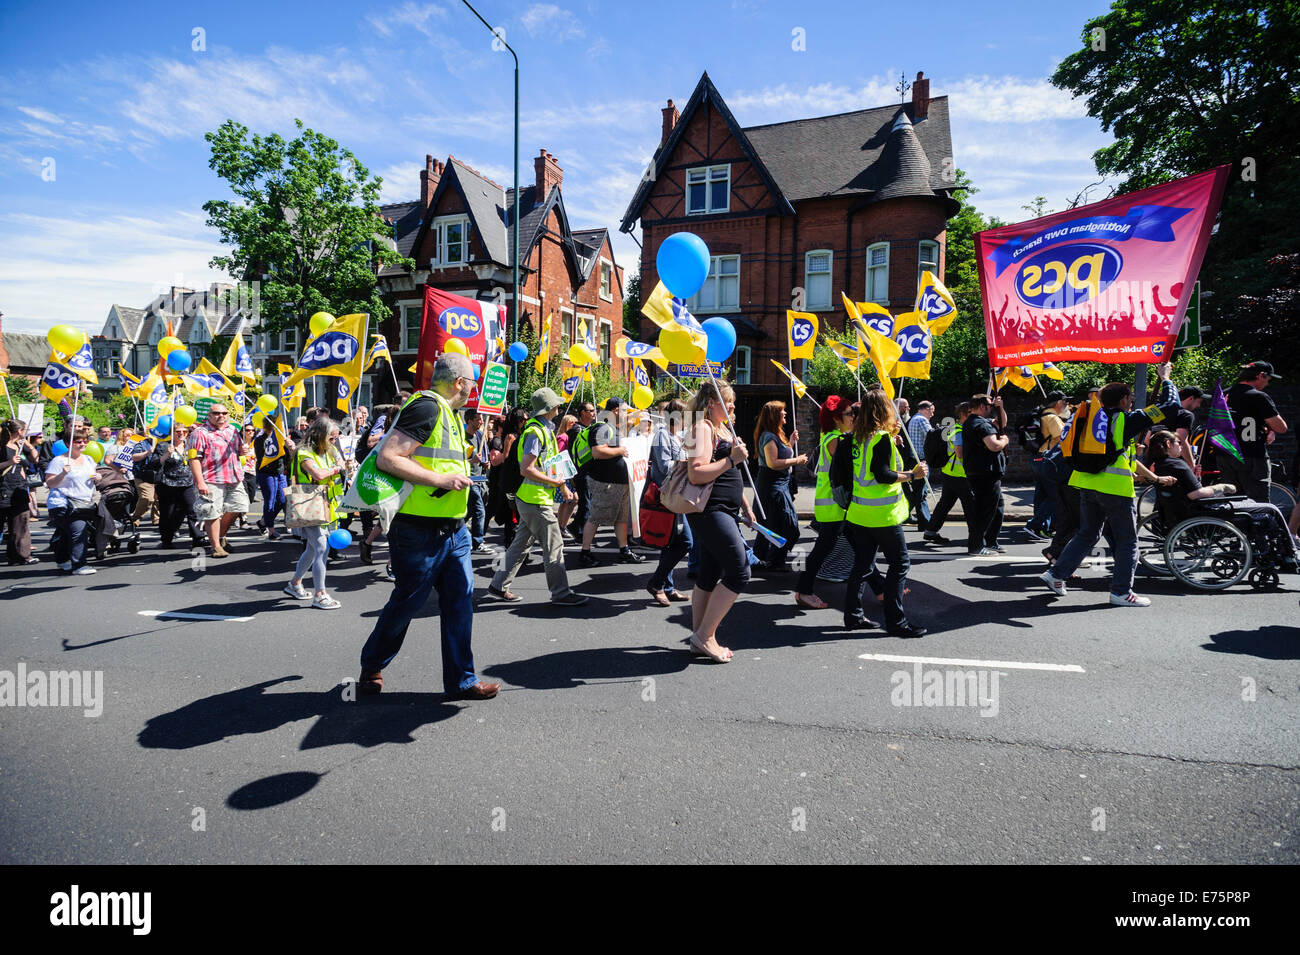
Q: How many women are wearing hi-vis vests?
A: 3